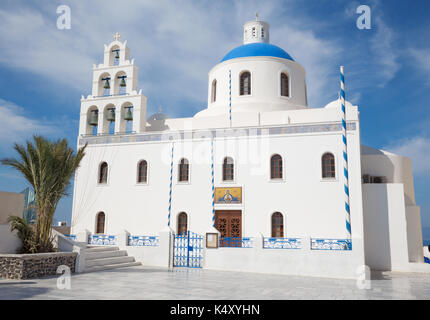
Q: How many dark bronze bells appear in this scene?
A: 6